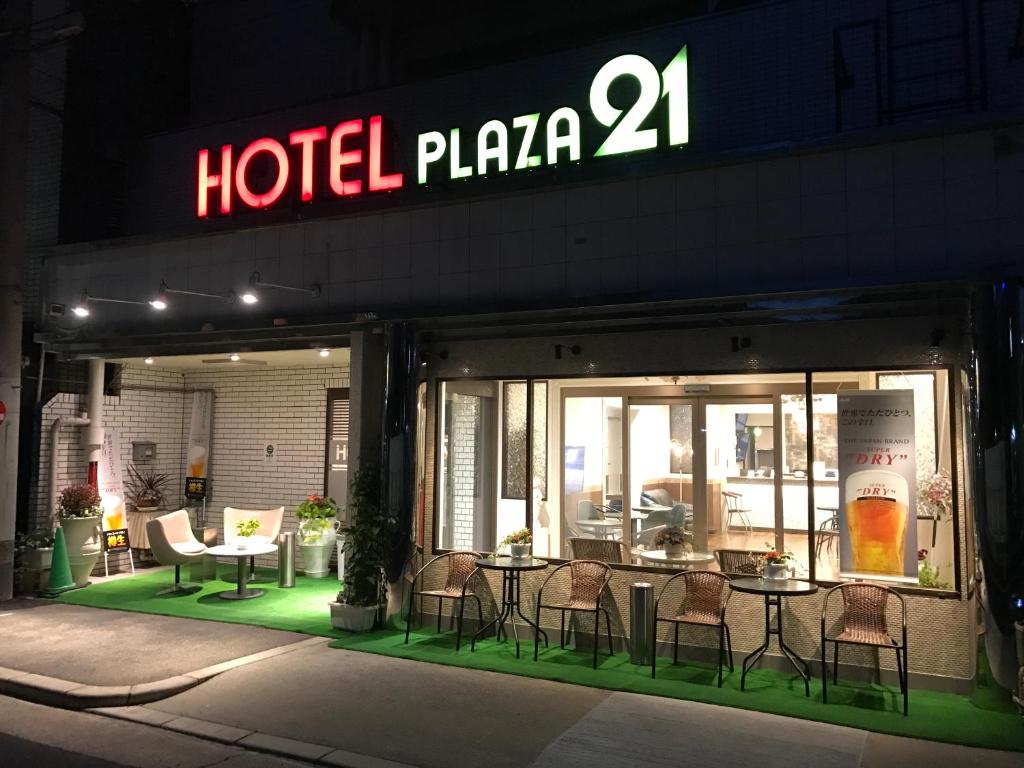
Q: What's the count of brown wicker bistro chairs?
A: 4